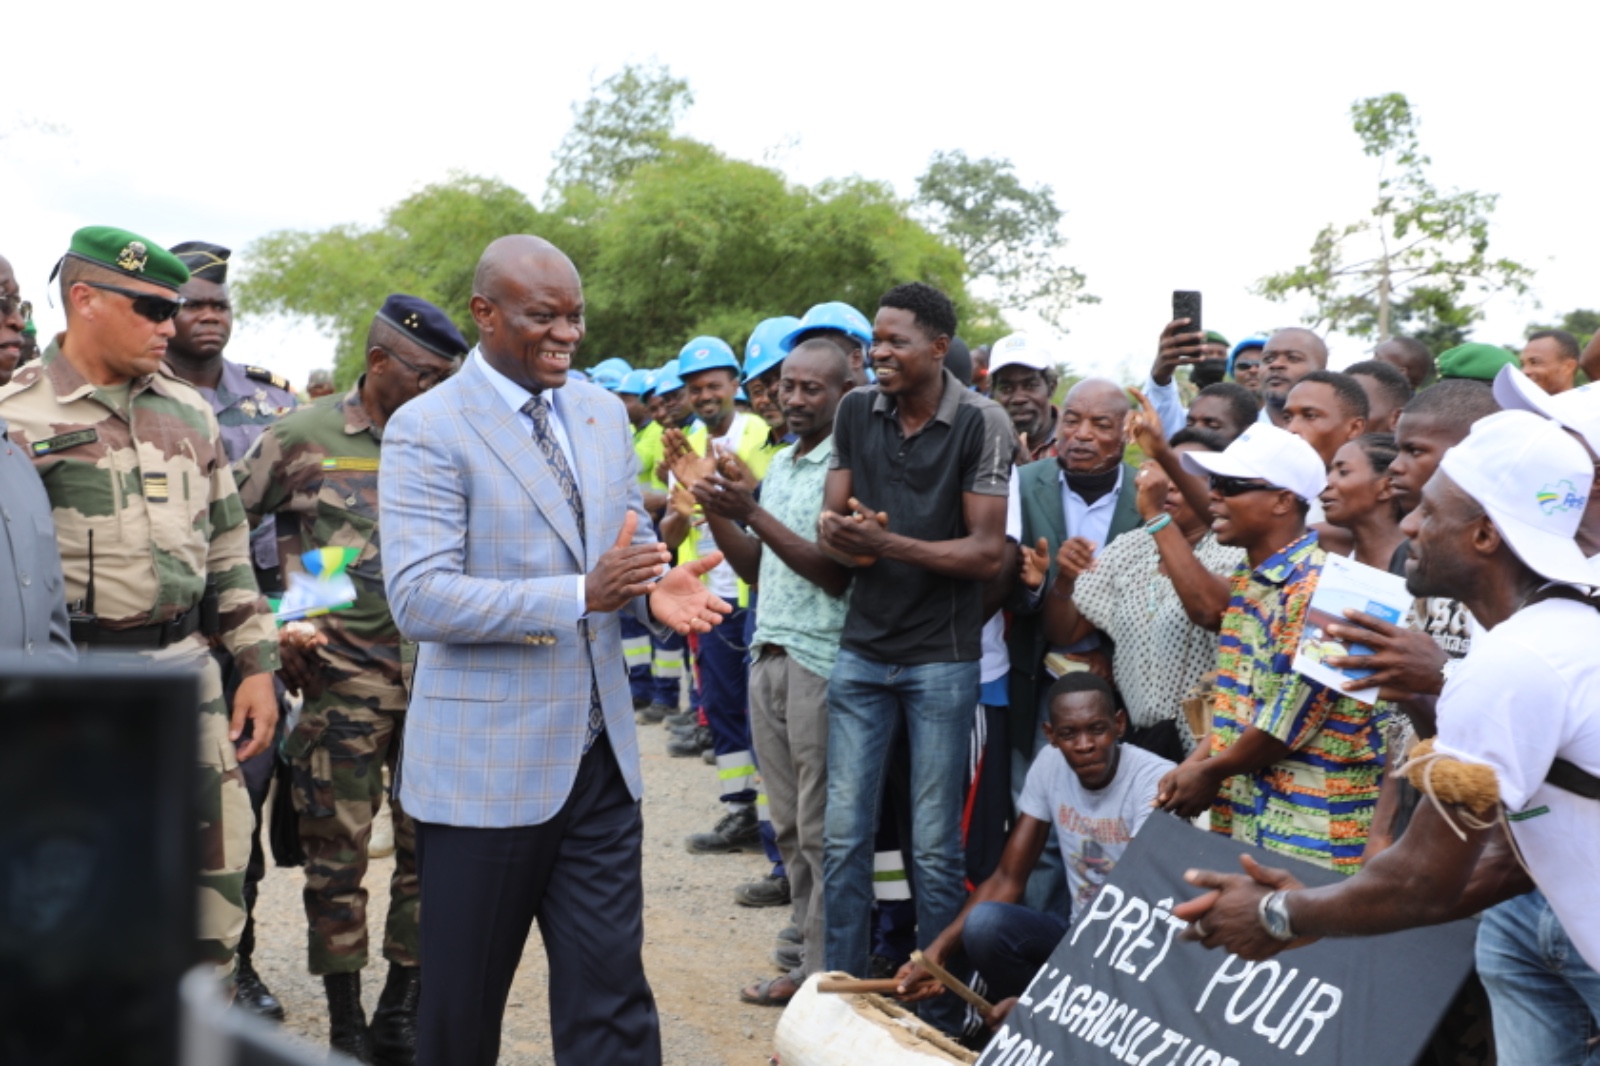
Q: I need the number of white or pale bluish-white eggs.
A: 0